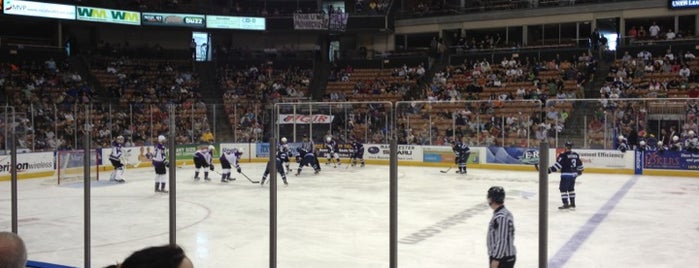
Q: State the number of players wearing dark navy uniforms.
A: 5